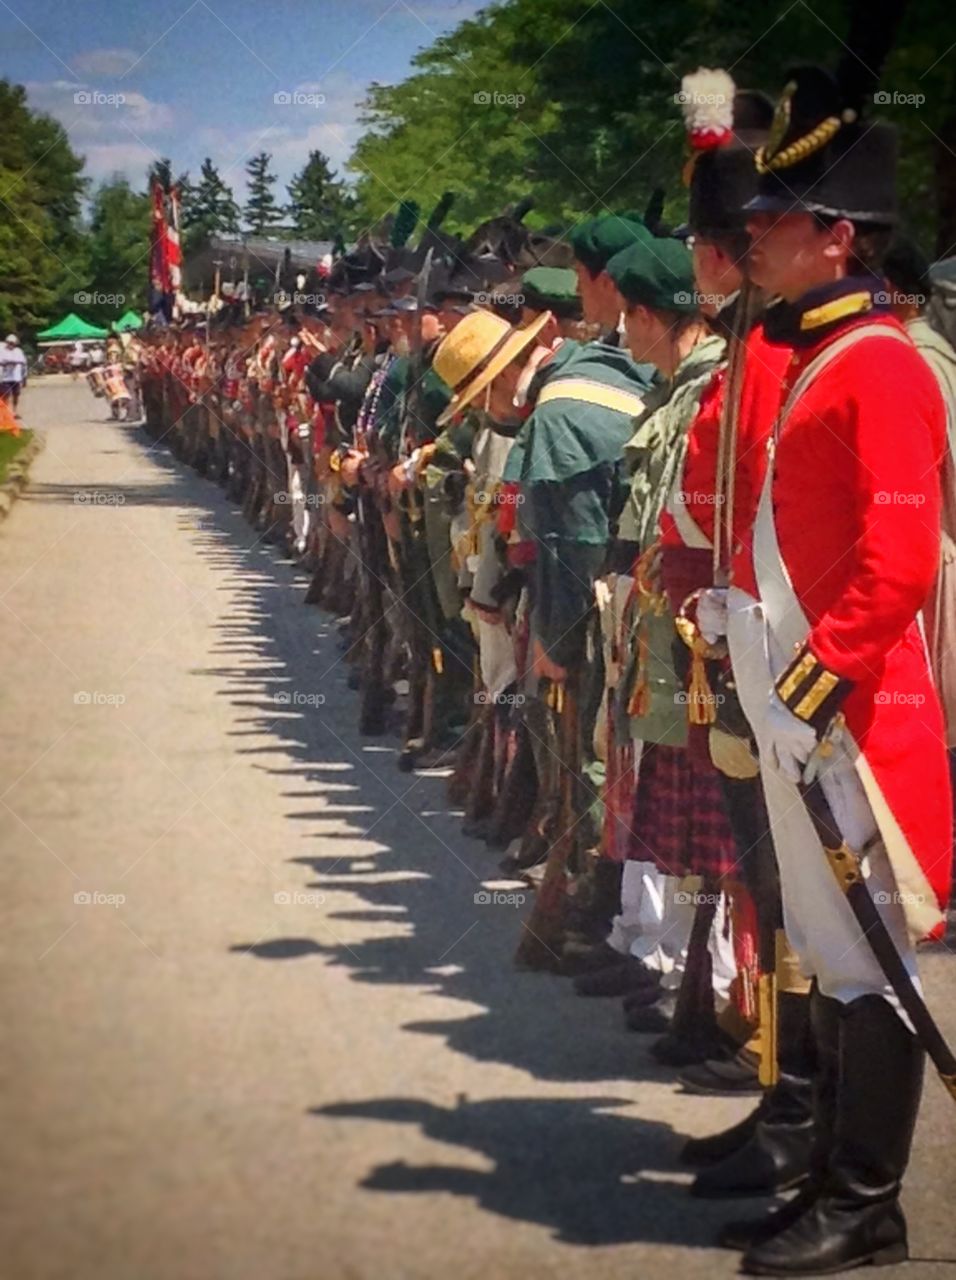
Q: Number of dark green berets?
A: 3